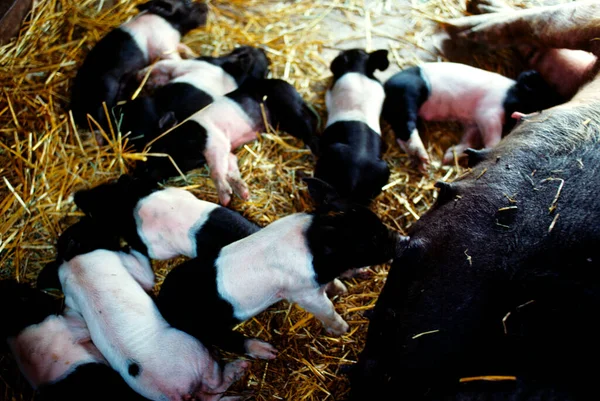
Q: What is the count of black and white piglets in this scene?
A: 9